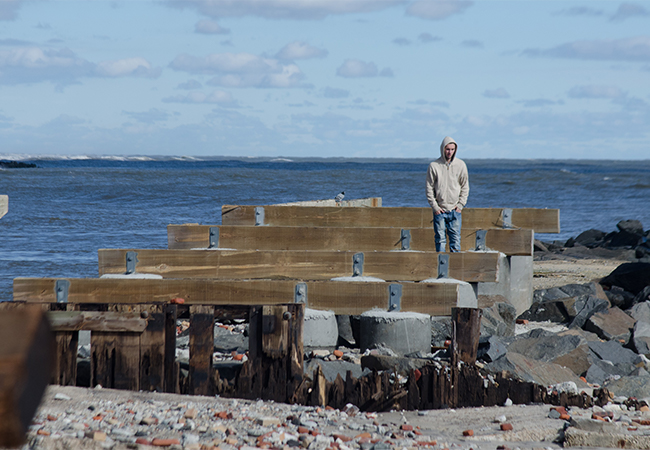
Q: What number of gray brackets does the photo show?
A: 11